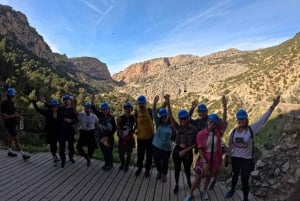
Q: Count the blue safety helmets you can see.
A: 12